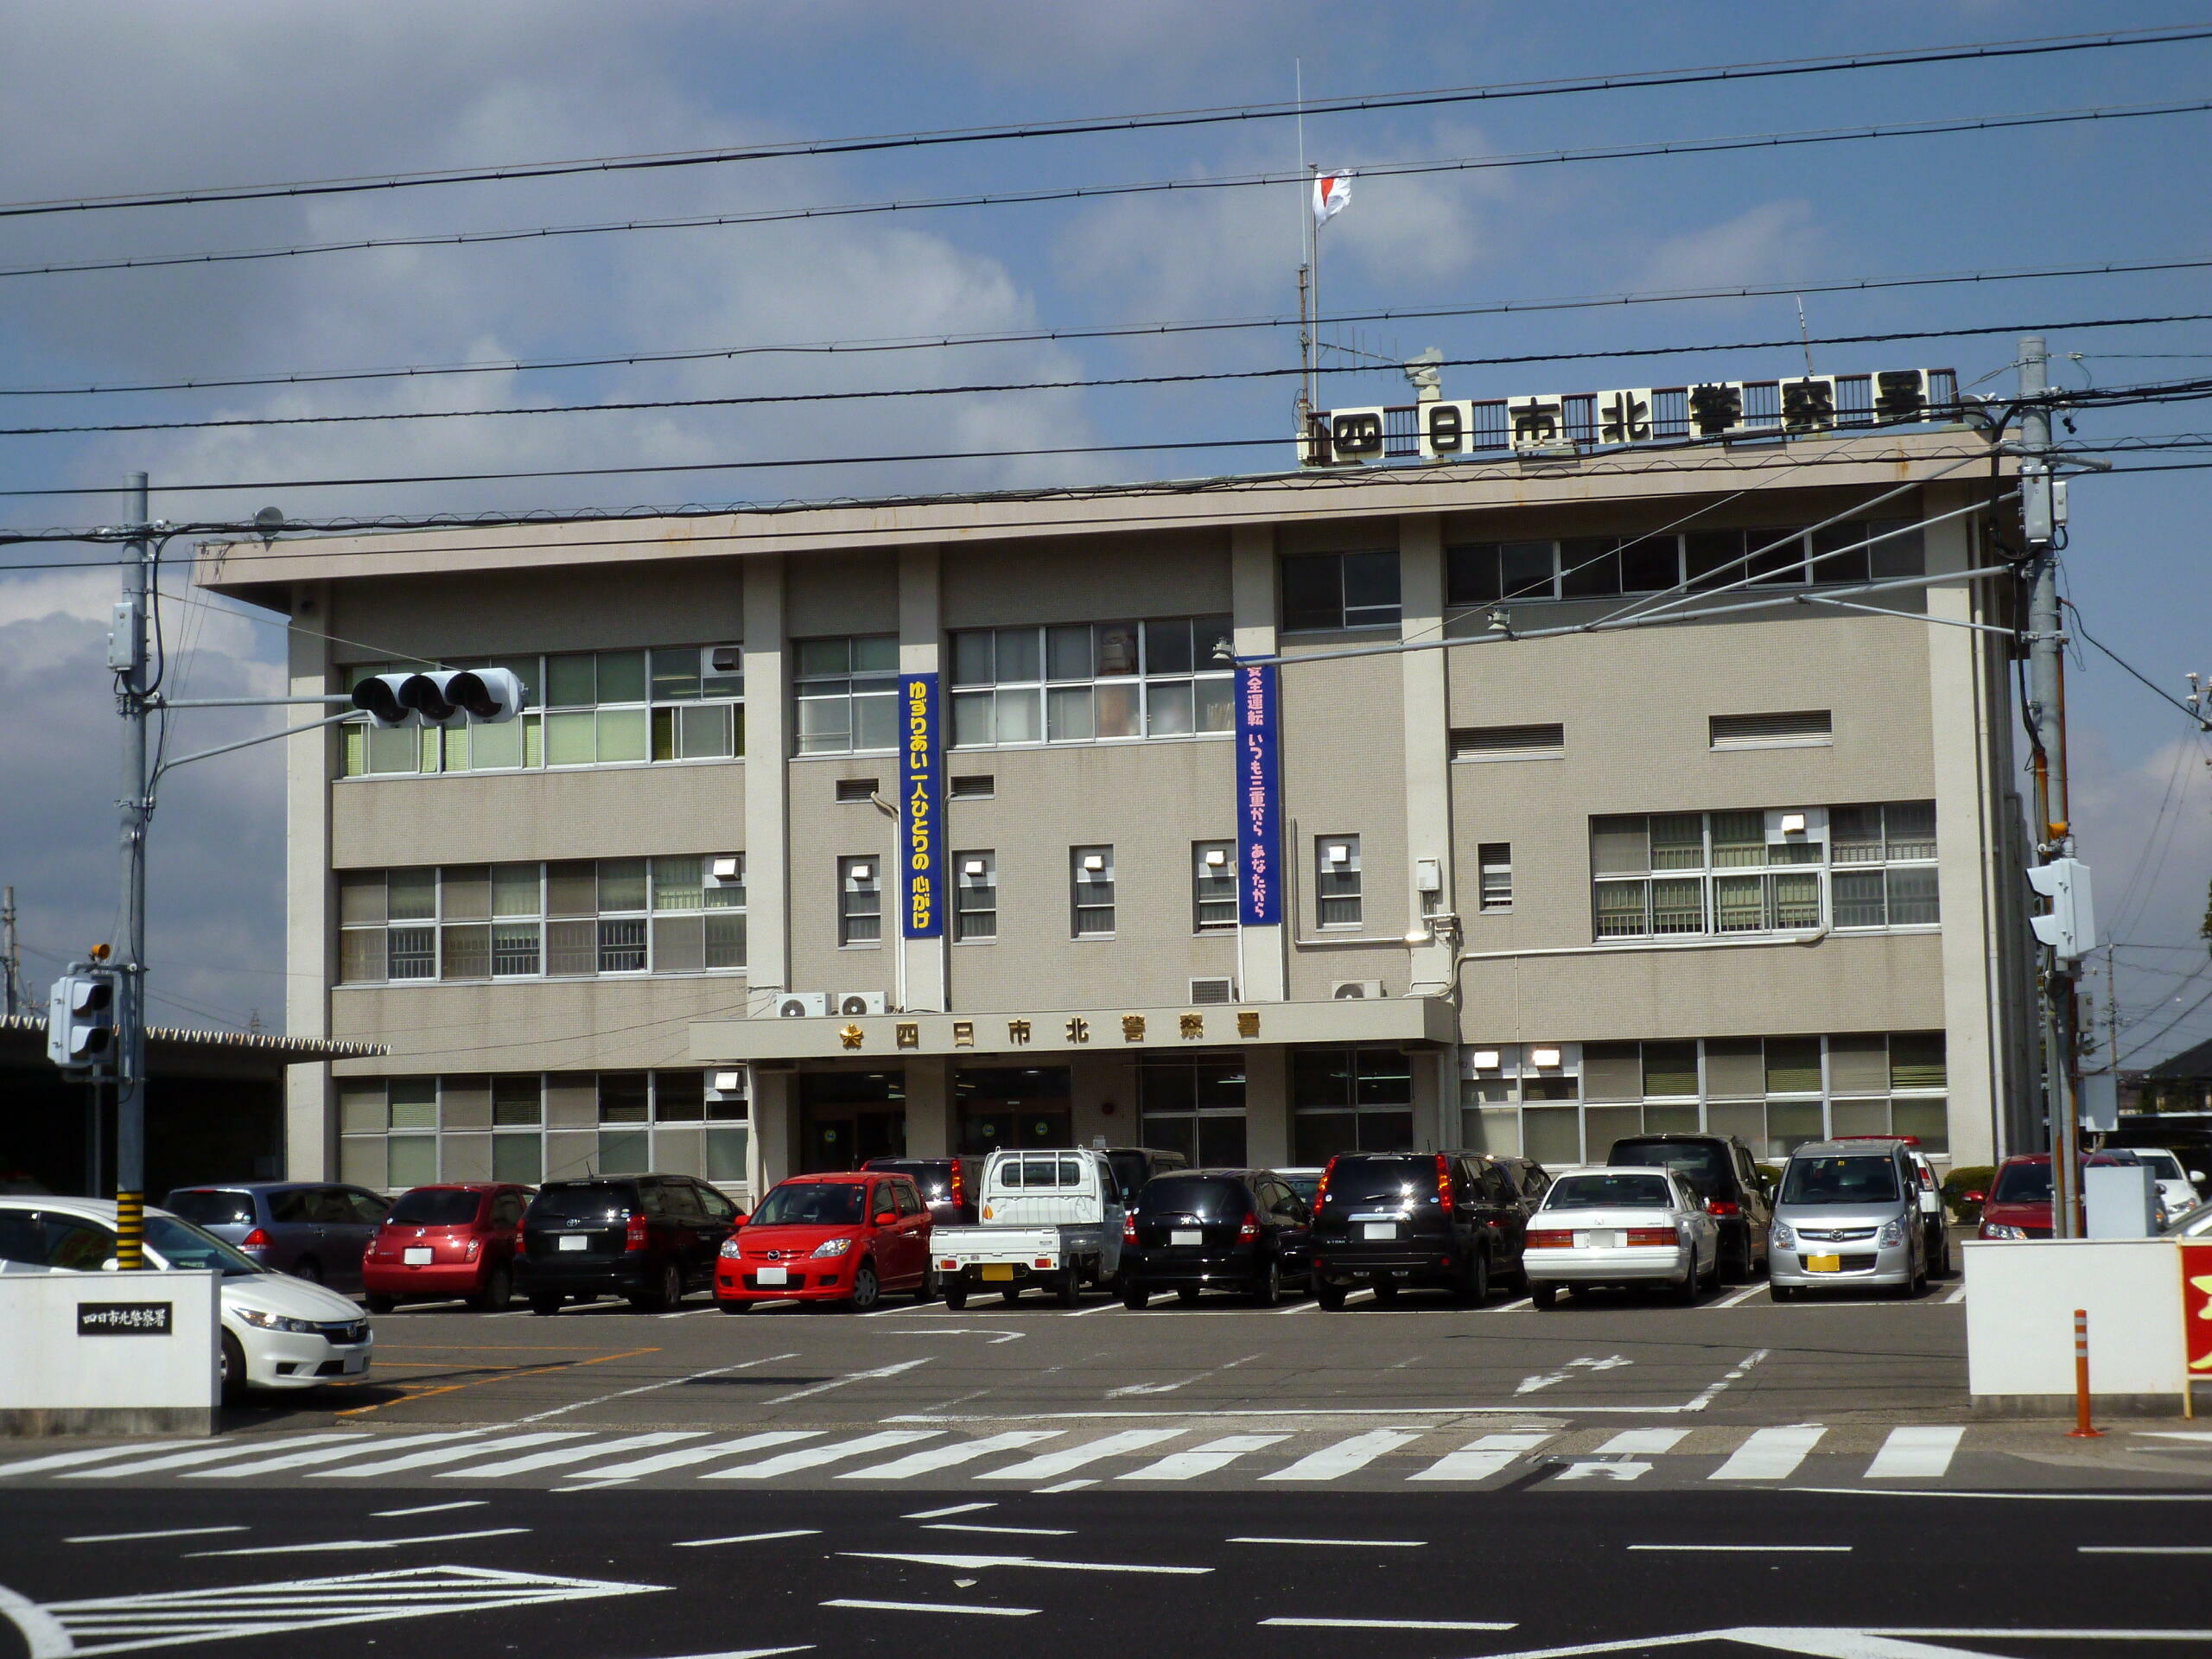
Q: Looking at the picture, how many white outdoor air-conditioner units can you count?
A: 3